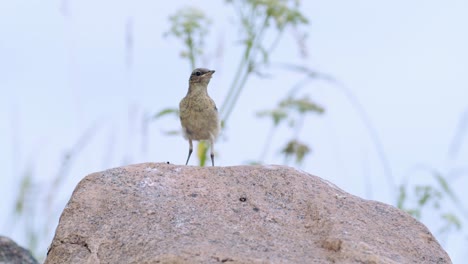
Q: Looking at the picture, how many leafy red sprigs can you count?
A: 0